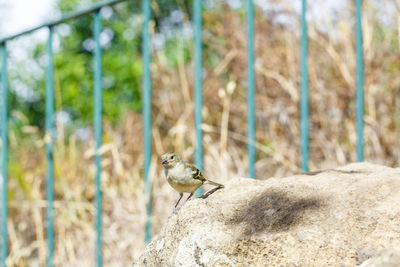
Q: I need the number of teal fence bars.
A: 8